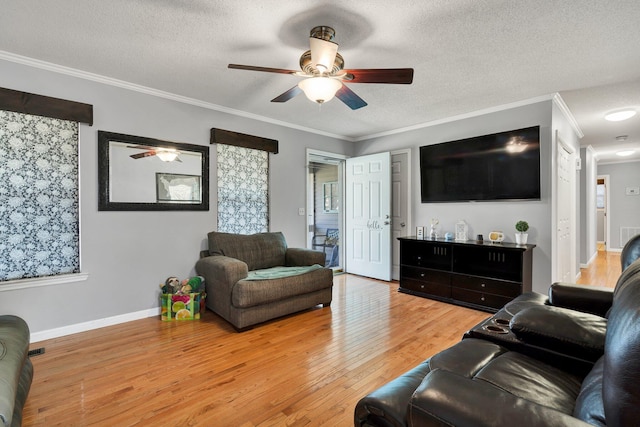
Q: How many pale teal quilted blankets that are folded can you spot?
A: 1